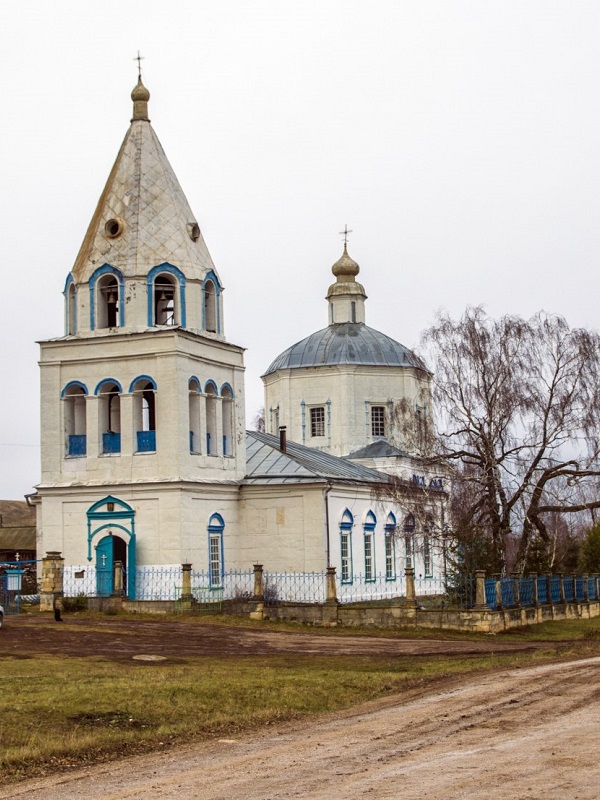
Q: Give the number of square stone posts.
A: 15